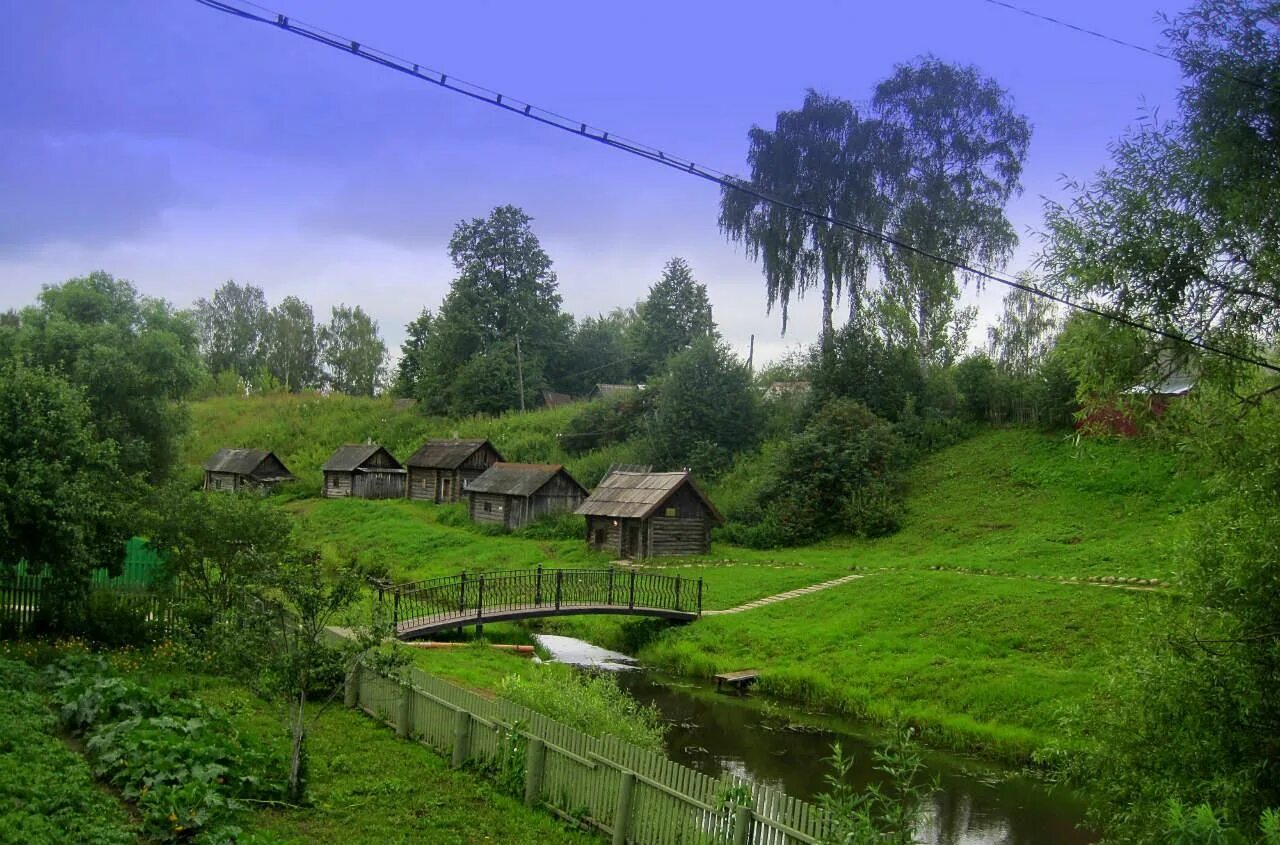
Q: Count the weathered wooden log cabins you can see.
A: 5